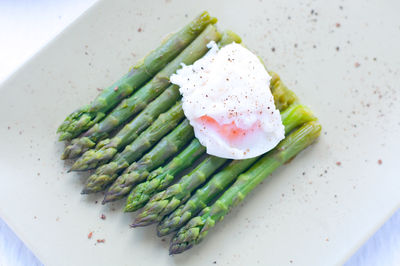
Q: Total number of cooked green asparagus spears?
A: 9